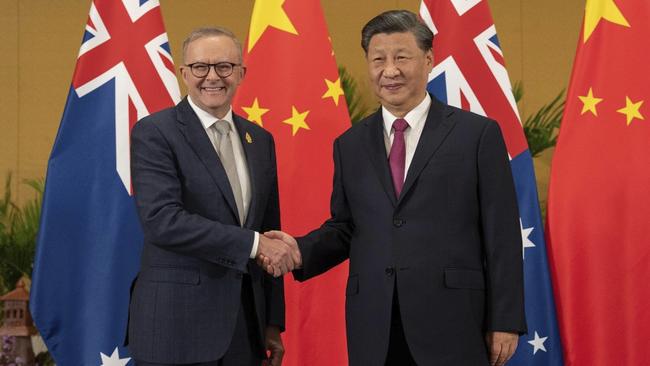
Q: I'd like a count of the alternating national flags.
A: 4